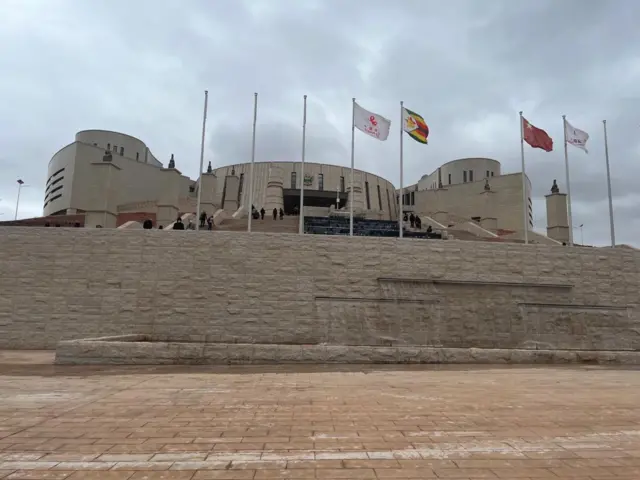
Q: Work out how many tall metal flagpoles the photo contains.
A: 8